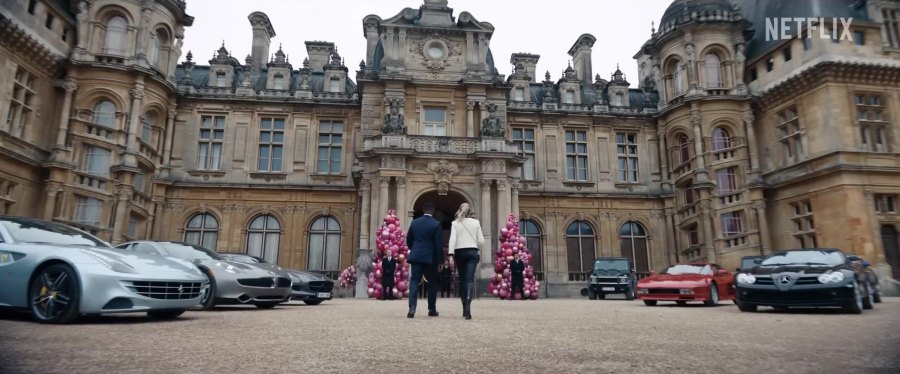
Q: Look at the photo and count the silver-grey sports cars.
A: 3